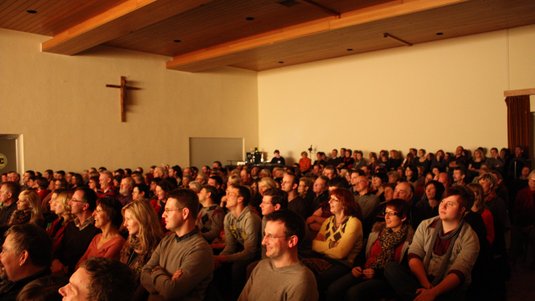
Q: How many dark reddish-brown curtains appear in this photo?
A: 1